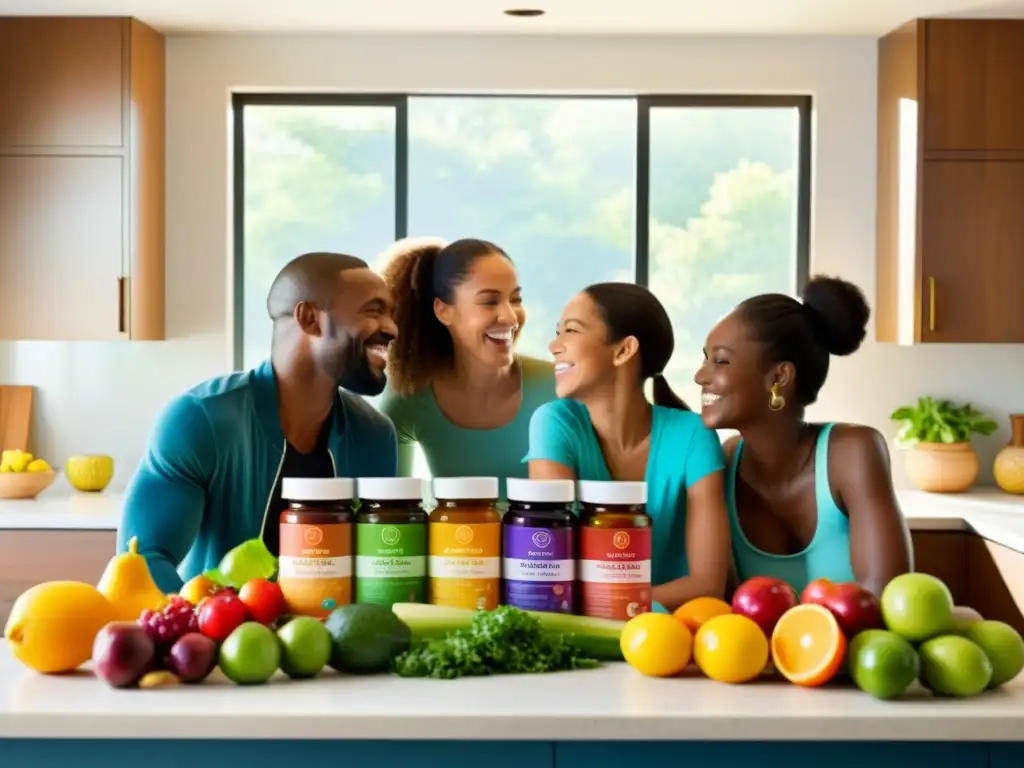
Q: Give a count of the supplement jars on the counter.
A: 5